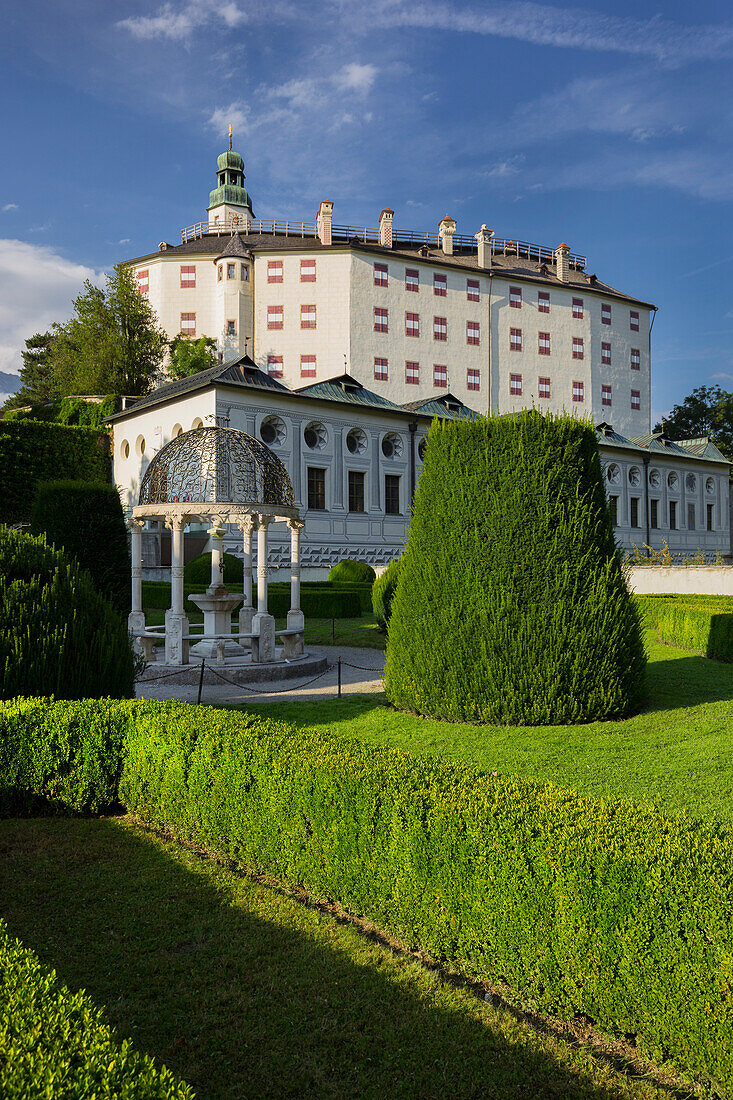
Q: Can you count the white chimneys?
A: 5